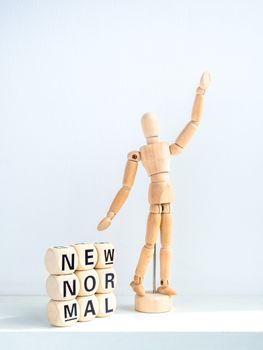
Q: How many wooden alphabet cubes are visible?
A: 9